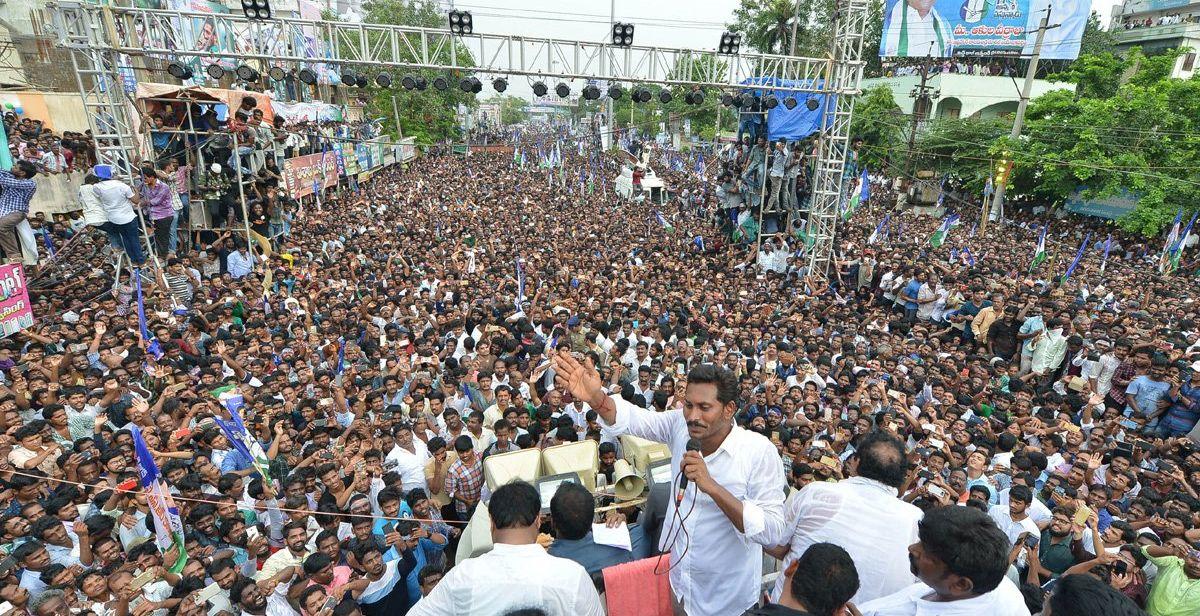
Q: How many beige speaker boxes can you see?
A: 3